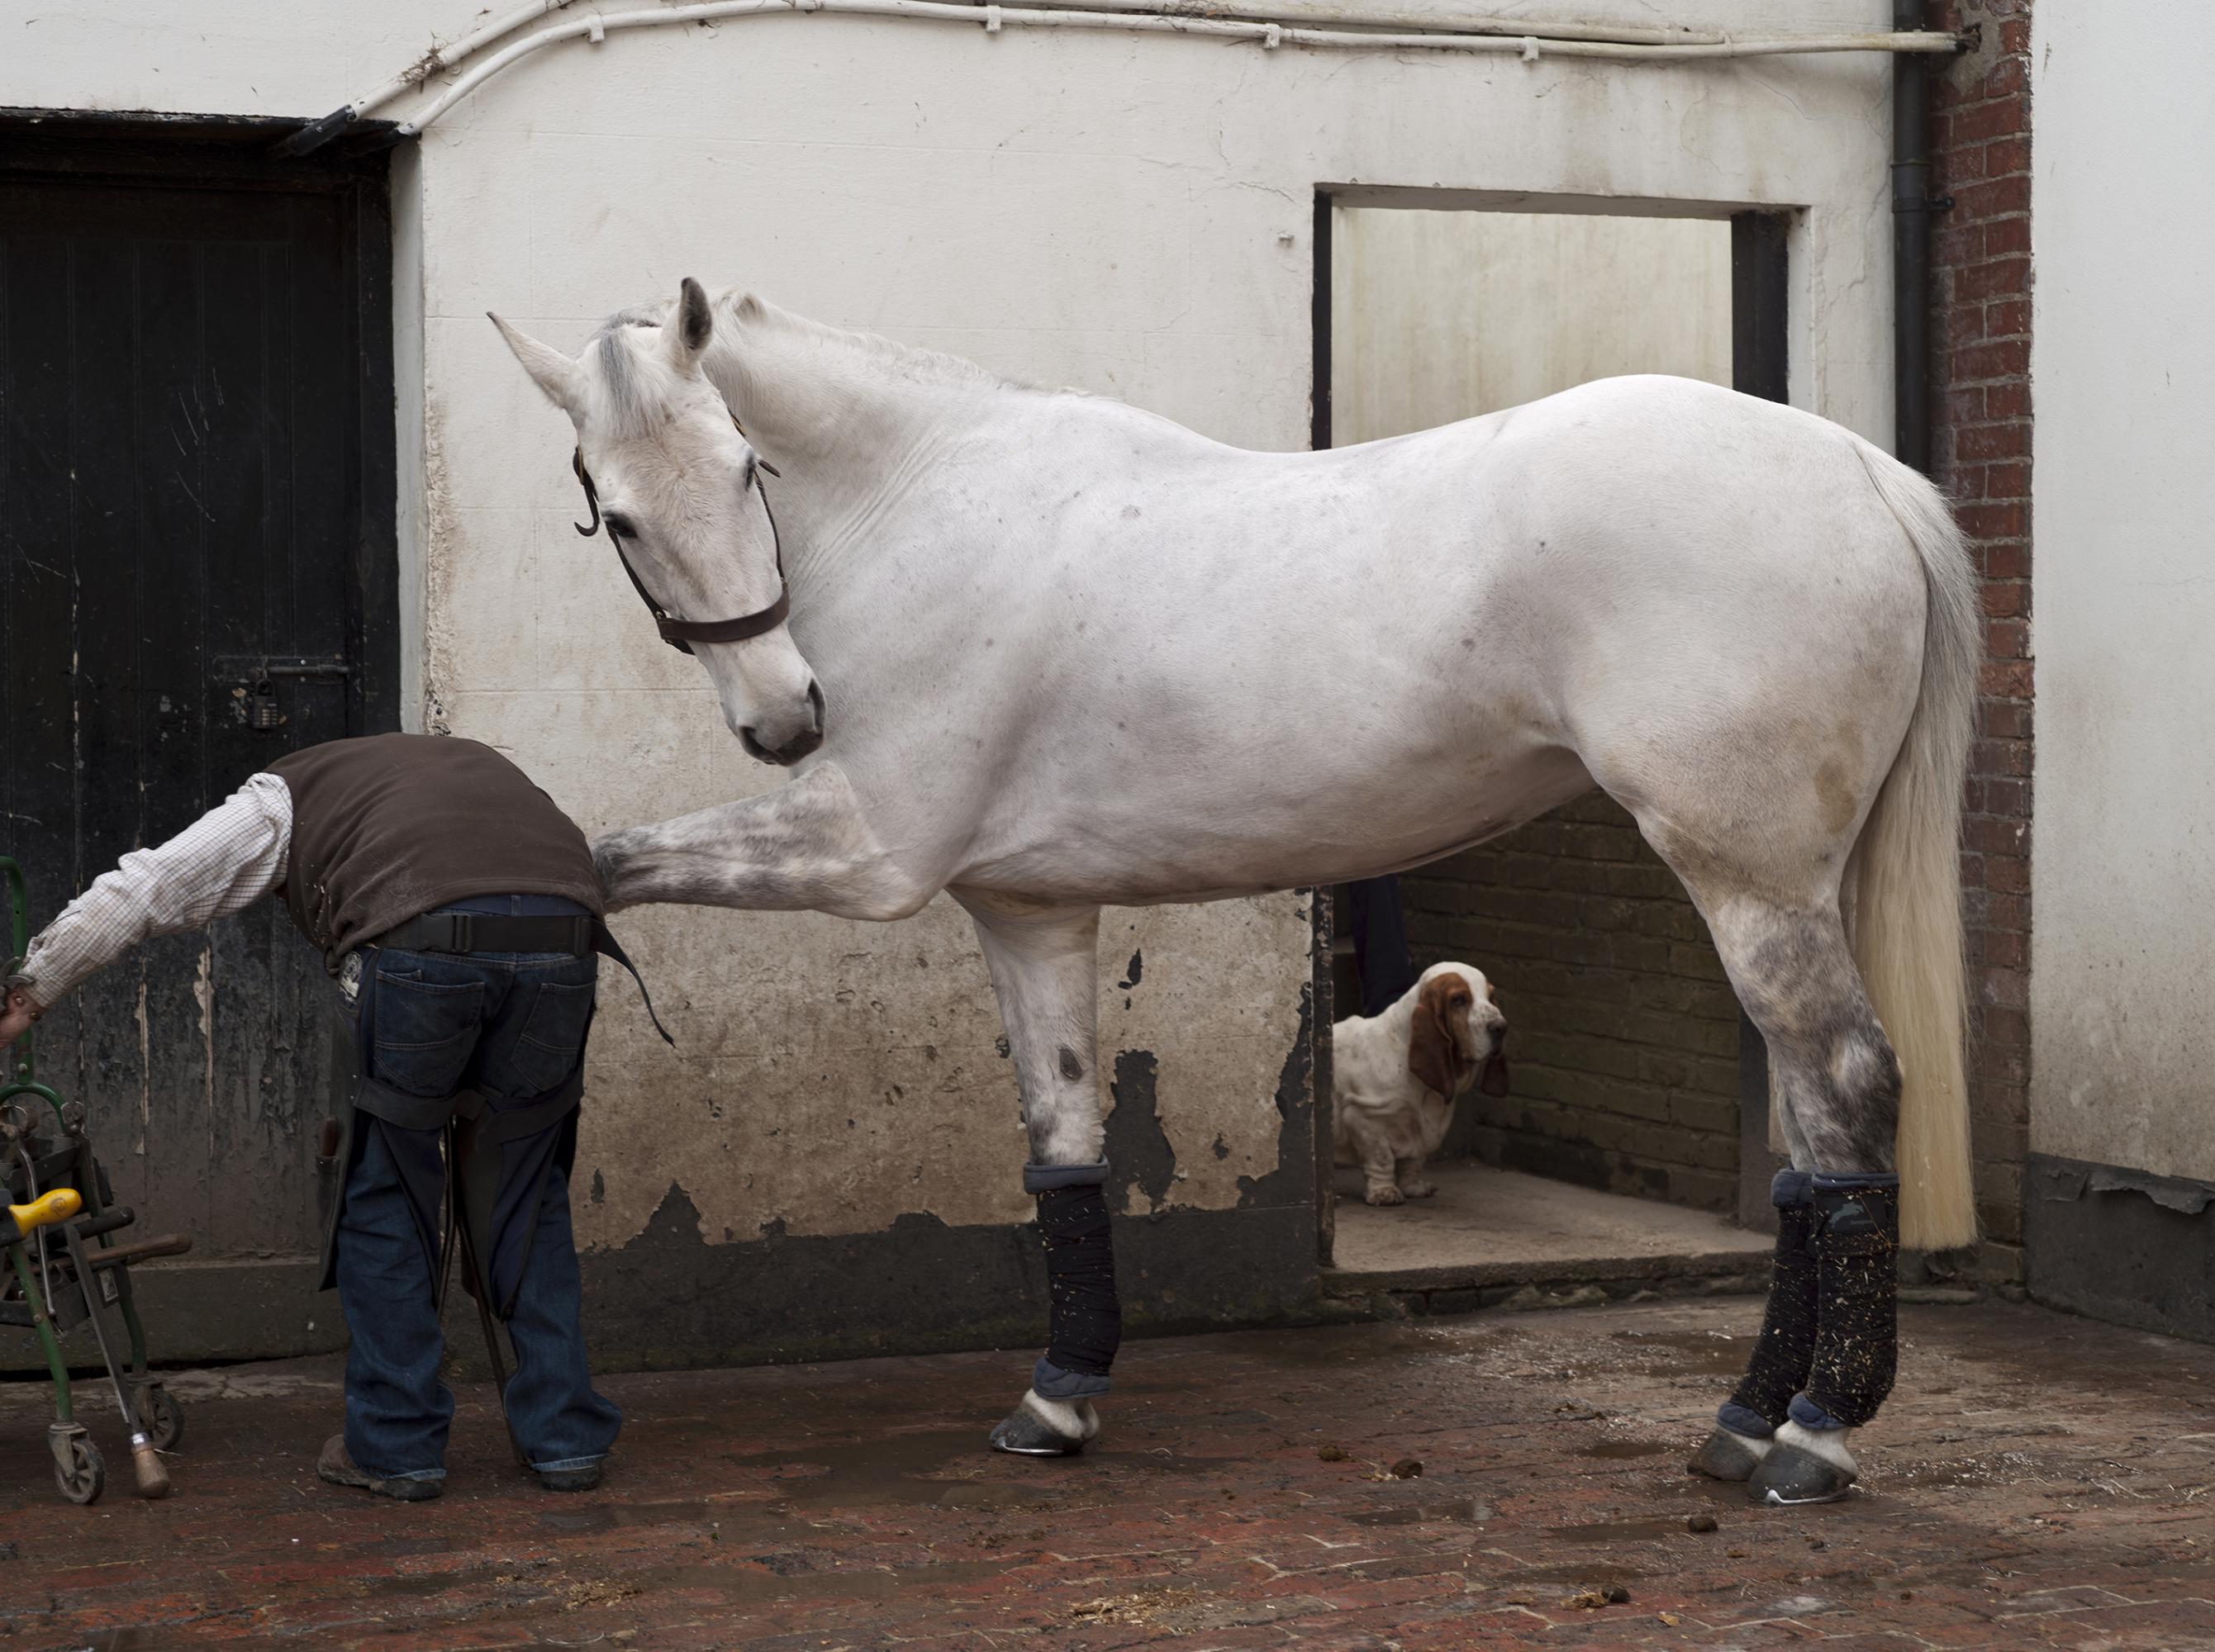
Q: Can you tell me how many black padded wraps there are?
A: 3